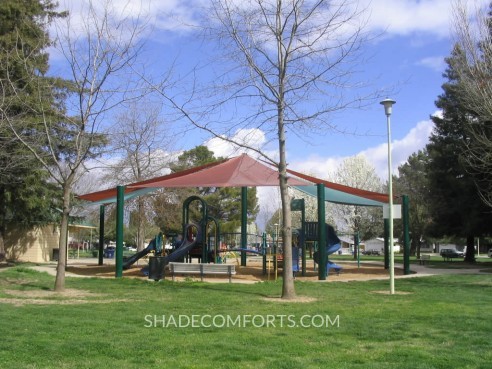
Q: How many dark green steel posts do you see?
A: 6